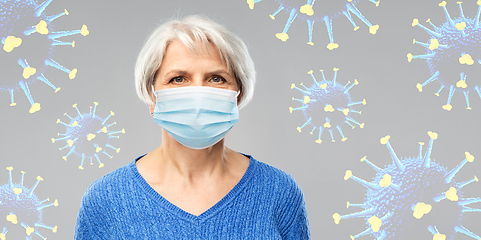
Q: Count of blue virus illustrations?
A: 7